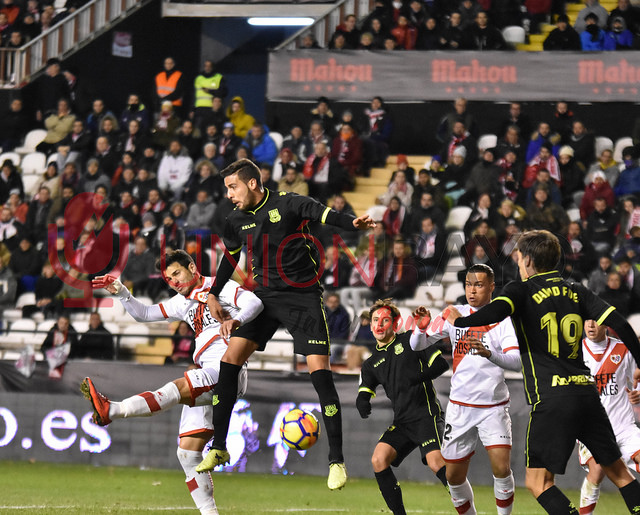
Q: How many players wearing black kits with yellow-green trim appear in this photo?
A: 3